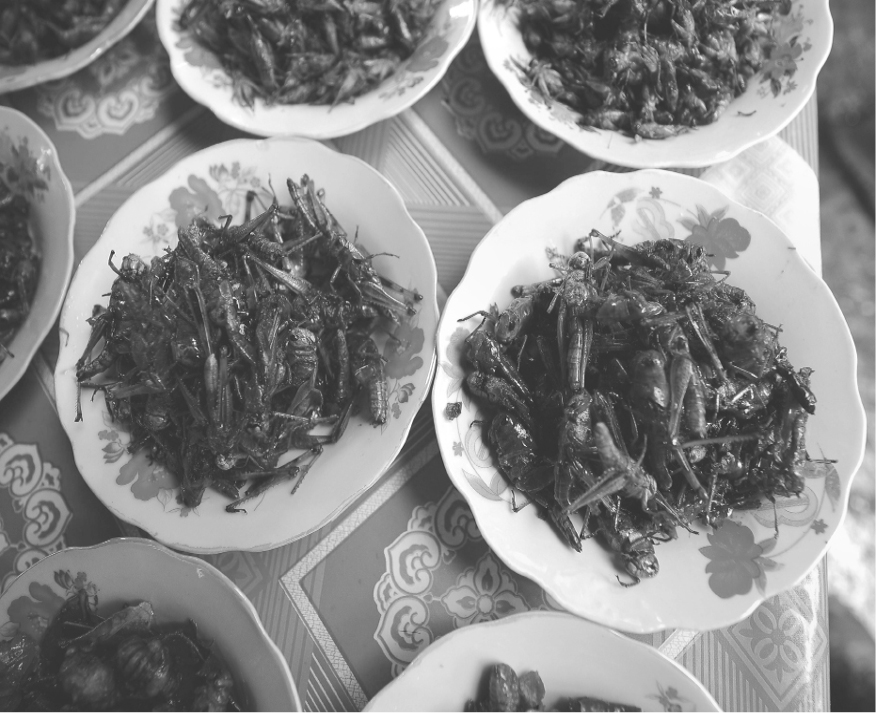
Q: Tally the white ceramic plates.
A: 8